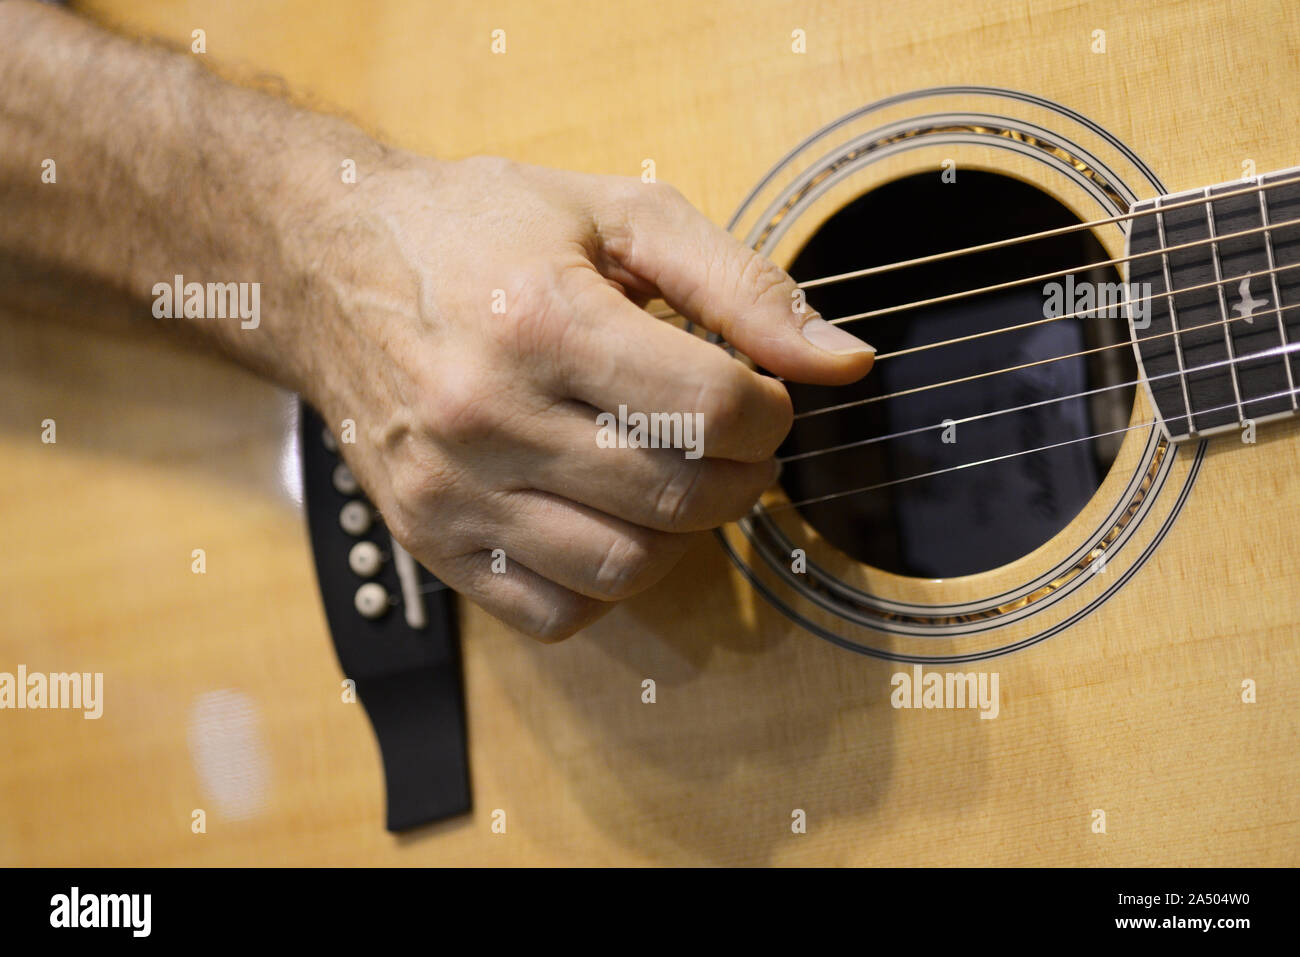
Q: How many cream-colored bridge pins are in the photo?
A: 5